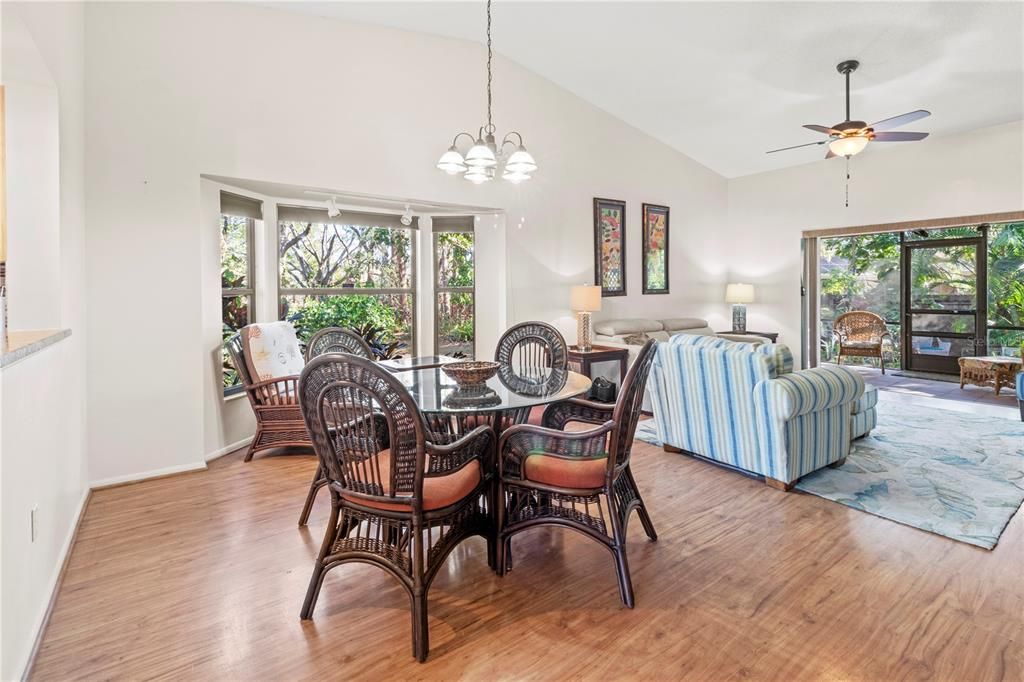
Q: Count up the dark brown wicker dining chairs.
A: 4